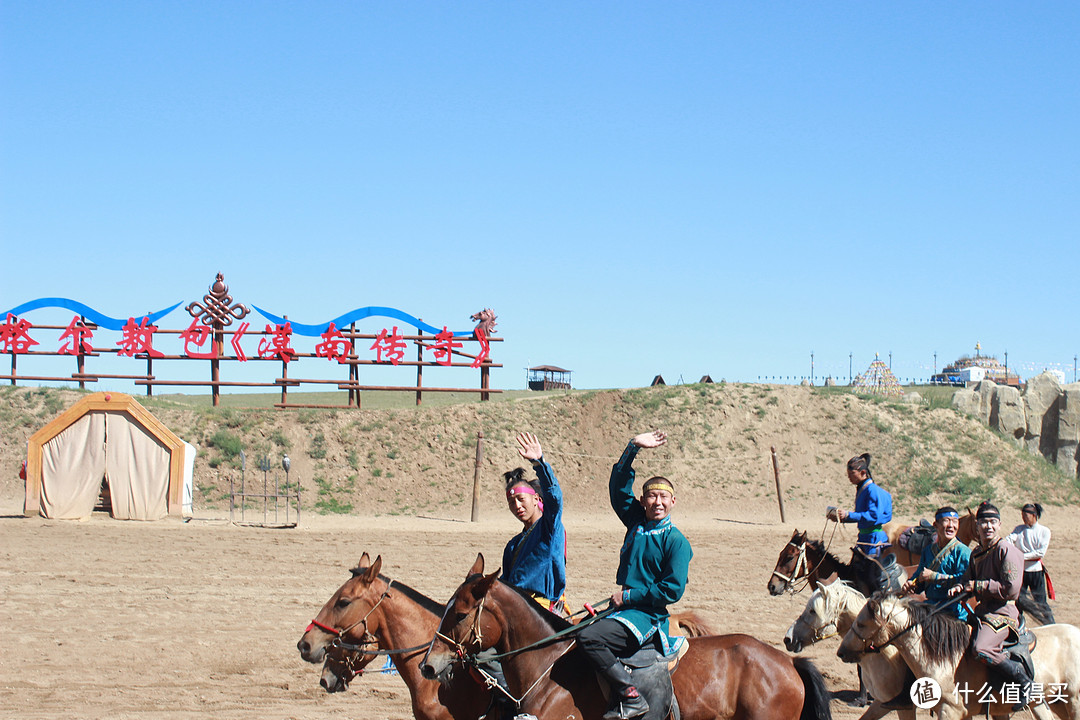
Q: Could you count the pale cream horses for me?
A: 2